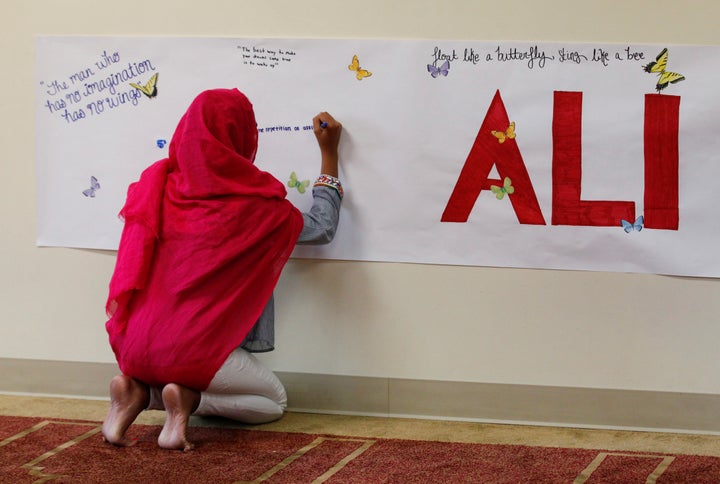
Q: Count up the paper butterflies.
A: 9